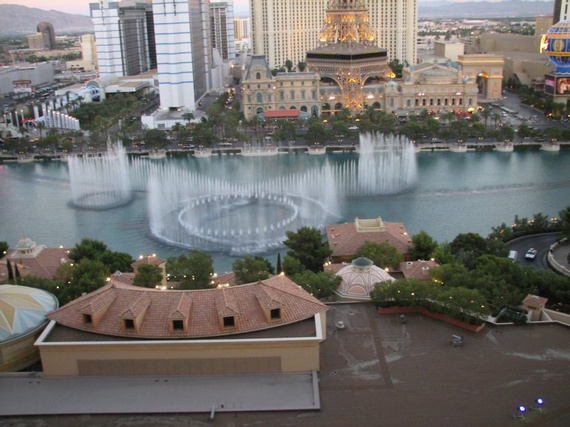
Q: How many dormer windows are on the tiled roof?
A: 5